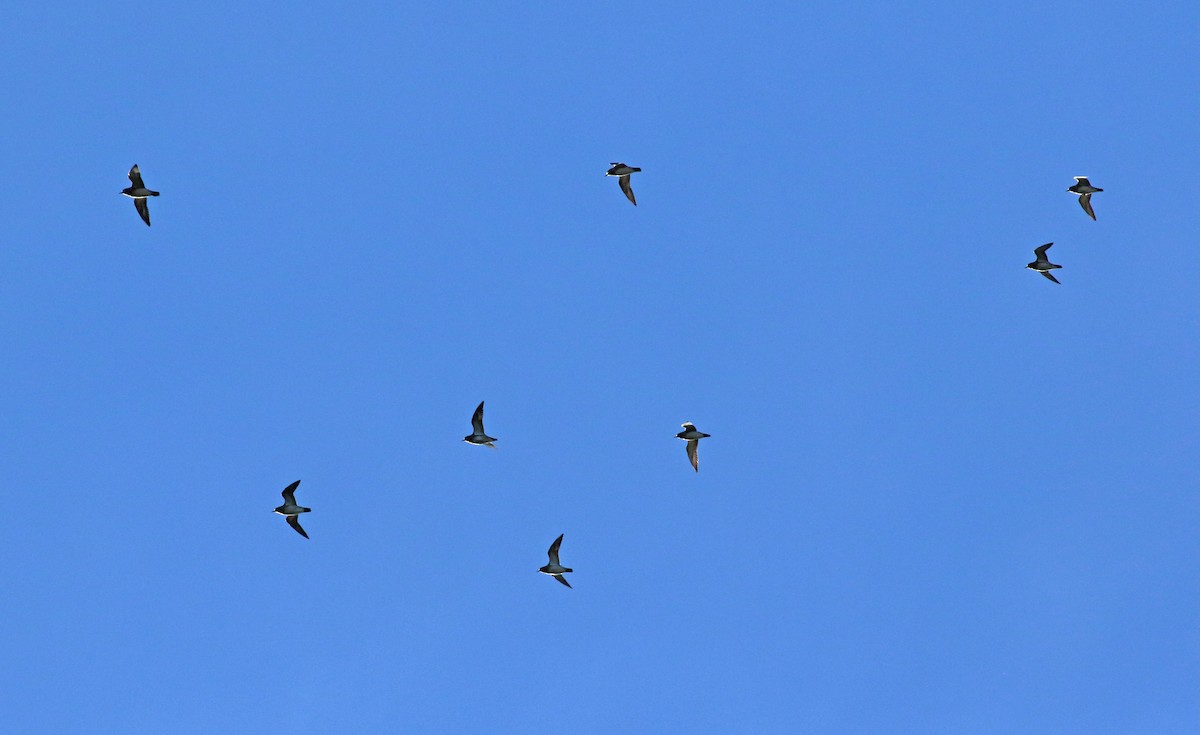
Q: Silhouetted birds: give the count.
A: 8